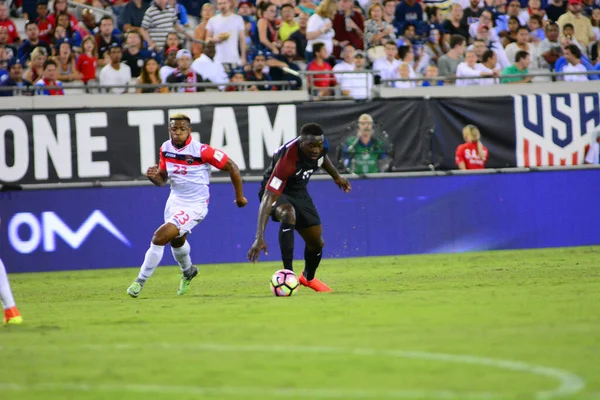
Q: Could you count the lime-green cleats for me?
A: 2